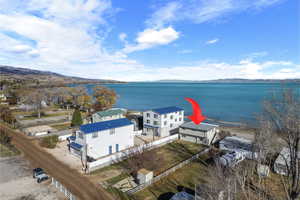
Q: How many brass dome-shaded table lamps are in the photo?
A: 0